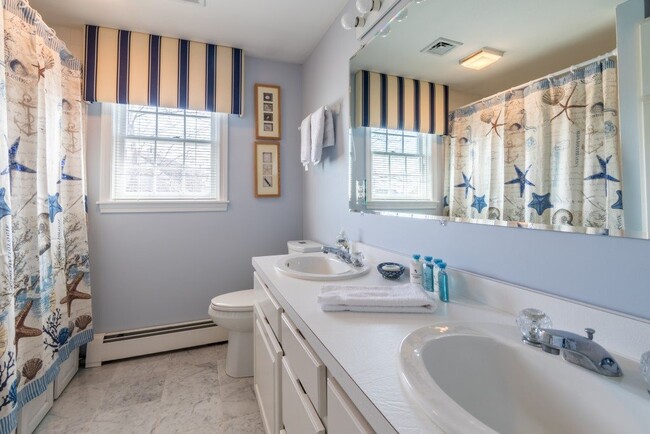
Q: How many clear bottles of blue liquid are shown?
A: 2